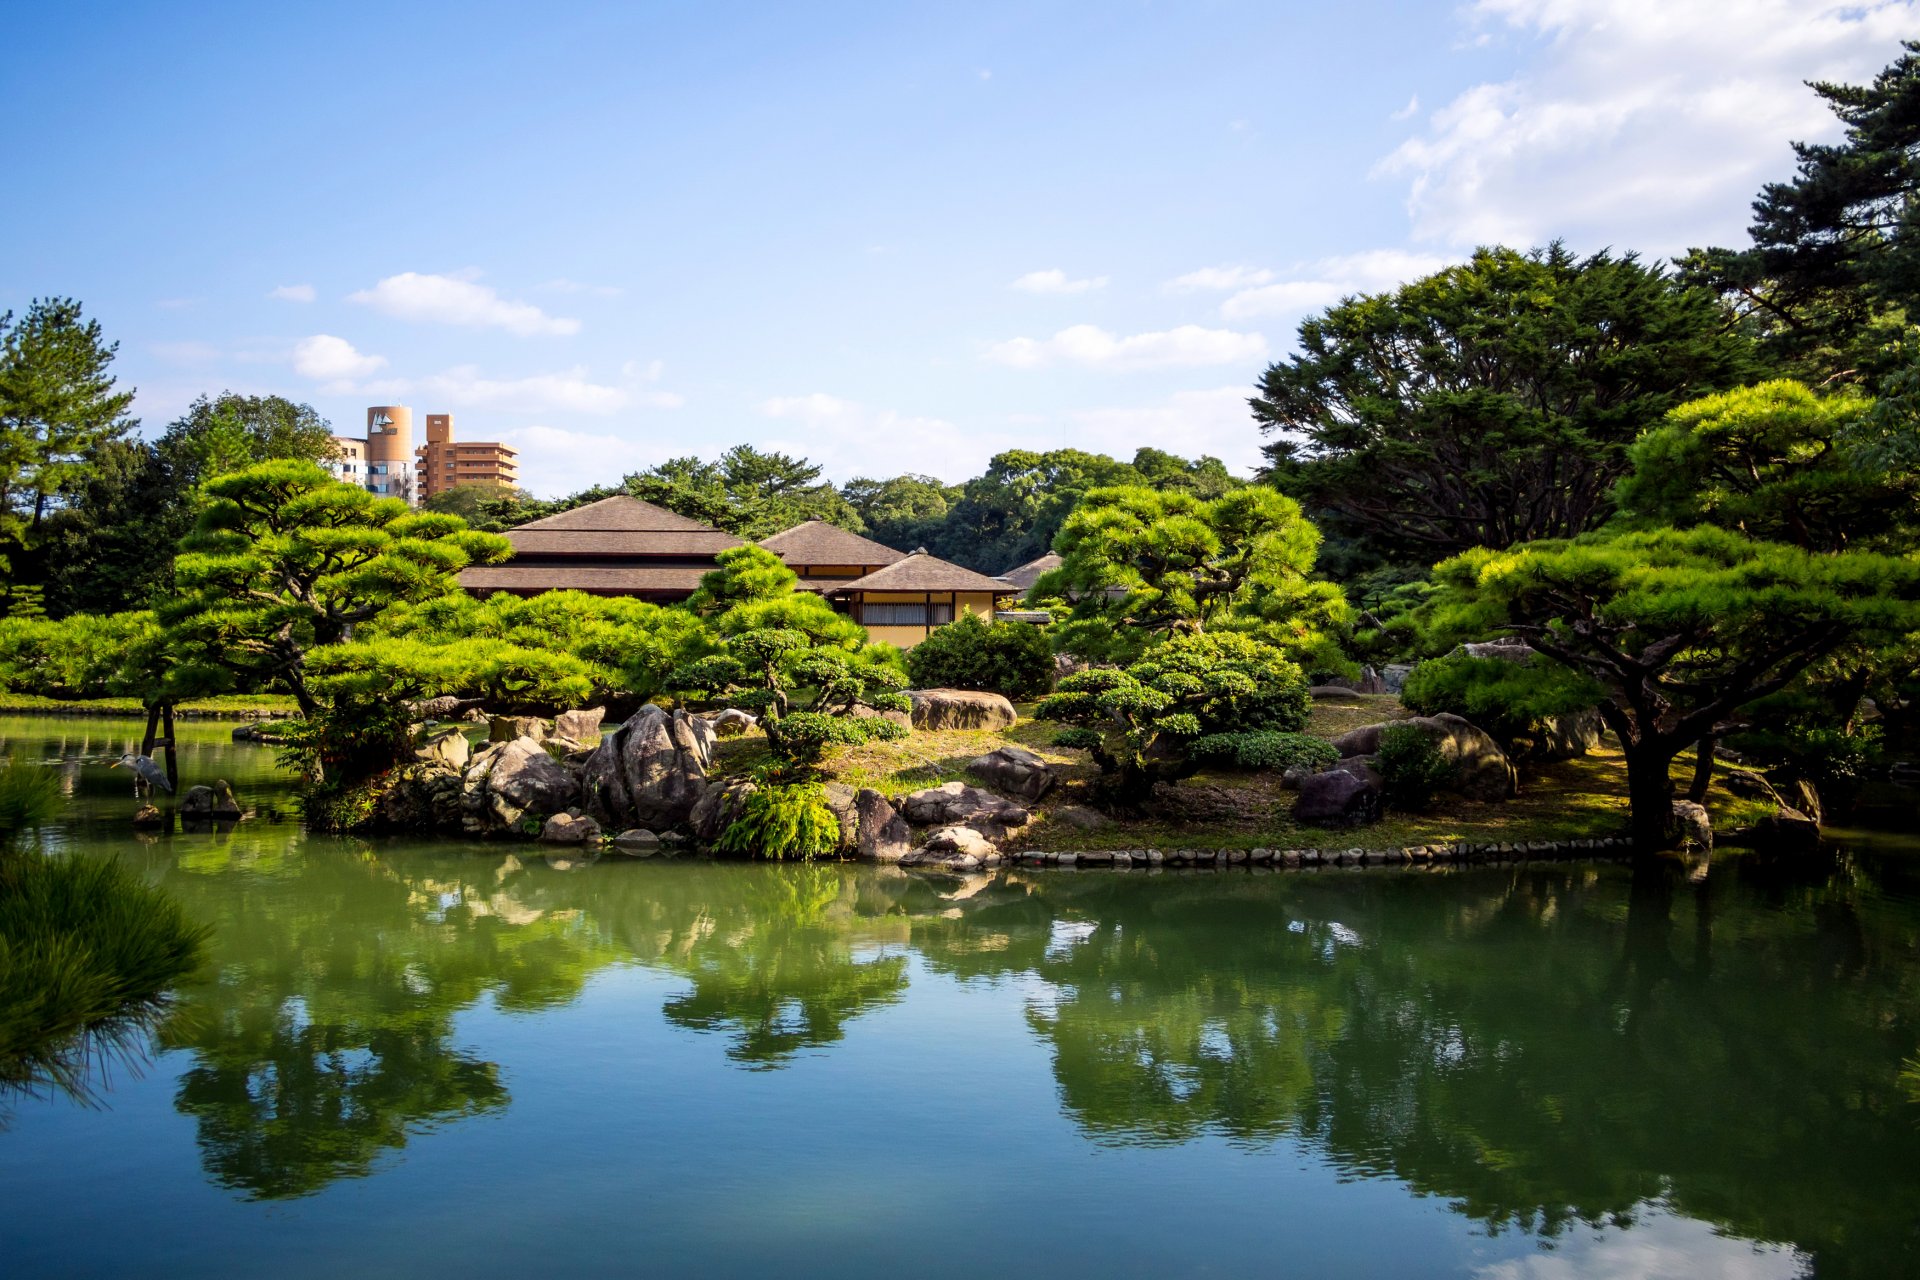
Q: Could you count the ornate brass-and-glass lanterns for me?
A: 0